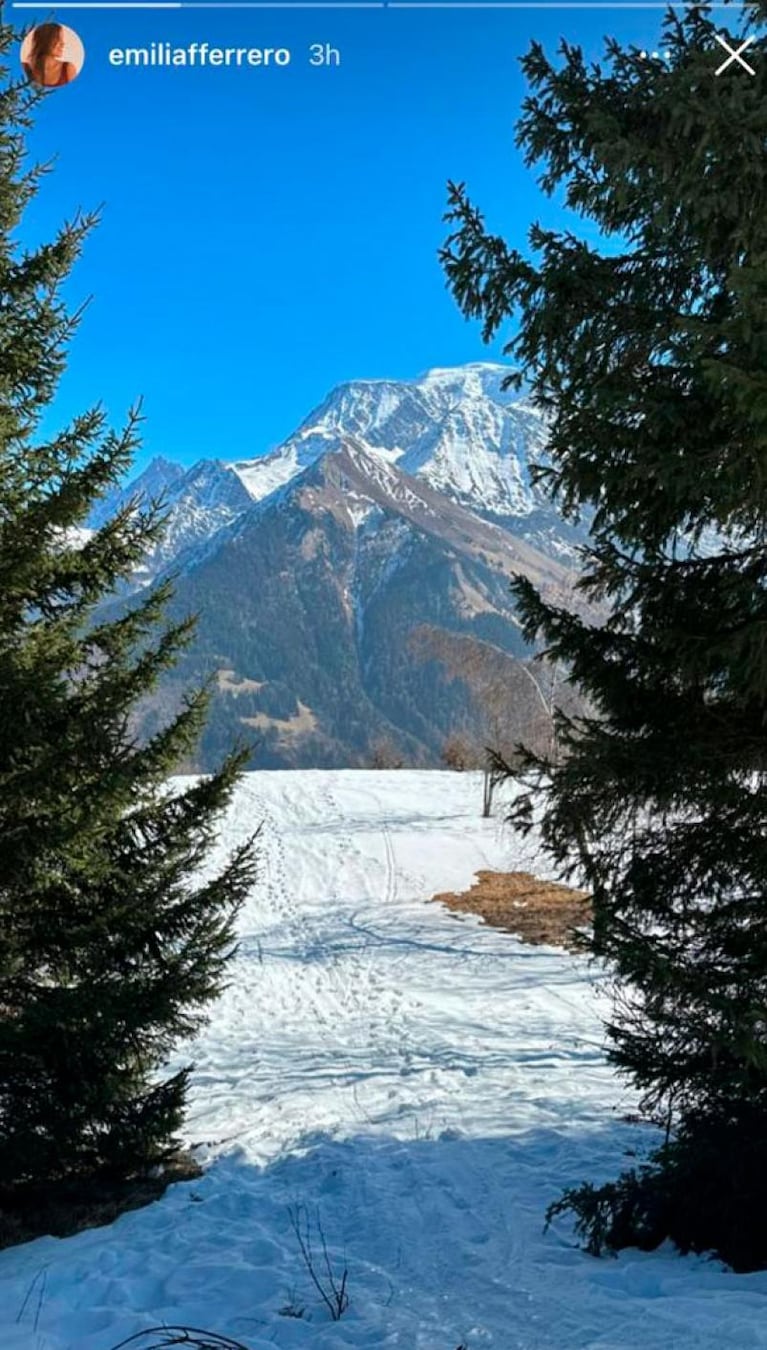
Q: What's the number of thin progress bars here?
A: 2